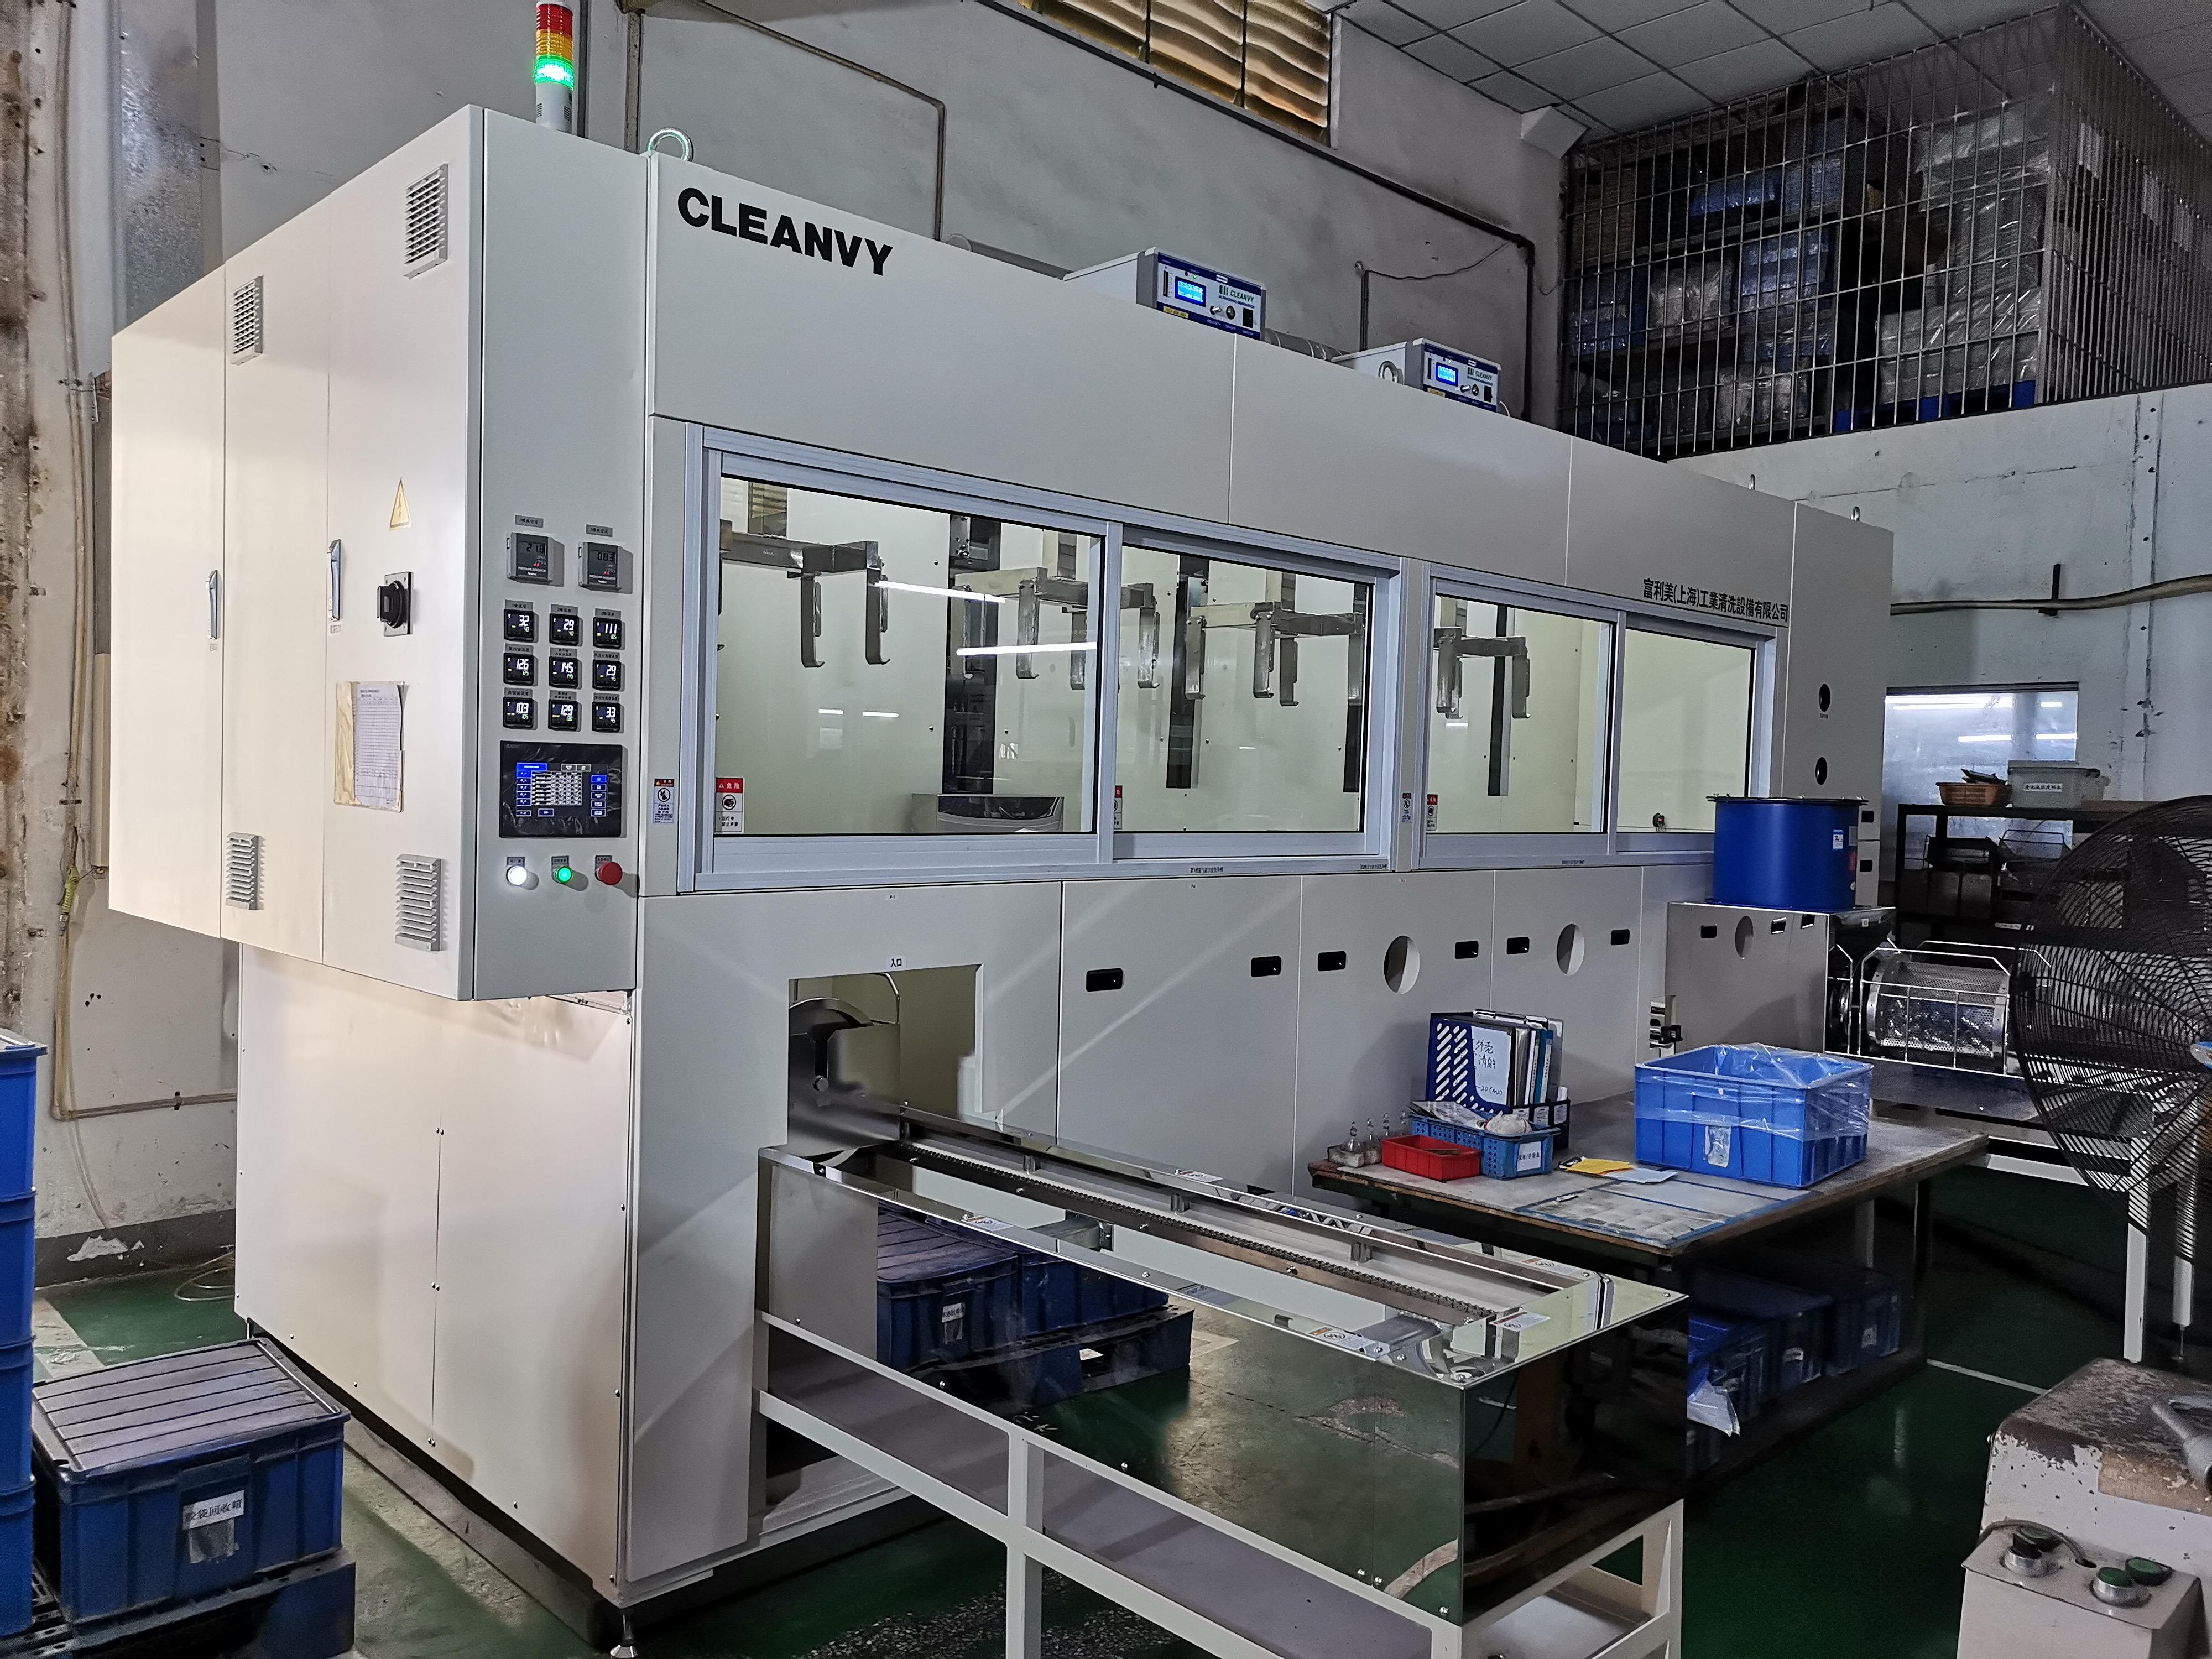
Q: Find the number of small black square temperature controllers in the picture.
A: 9